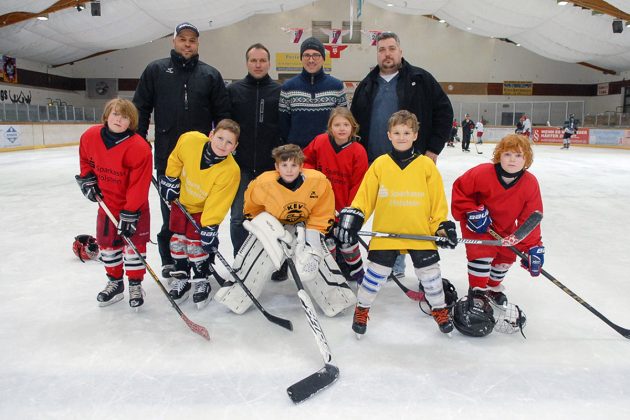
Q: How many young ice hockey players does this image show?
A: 6